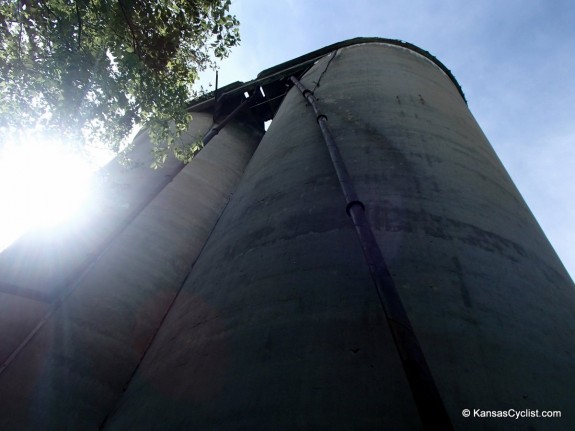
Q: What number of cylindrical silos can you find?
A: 3